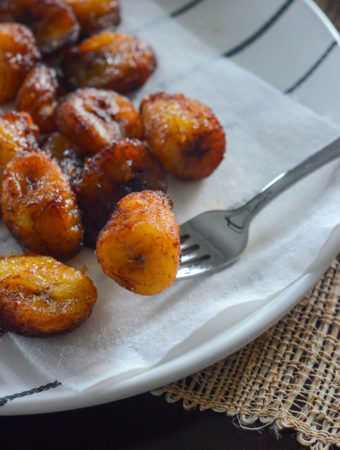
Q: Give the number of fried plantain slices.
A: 13